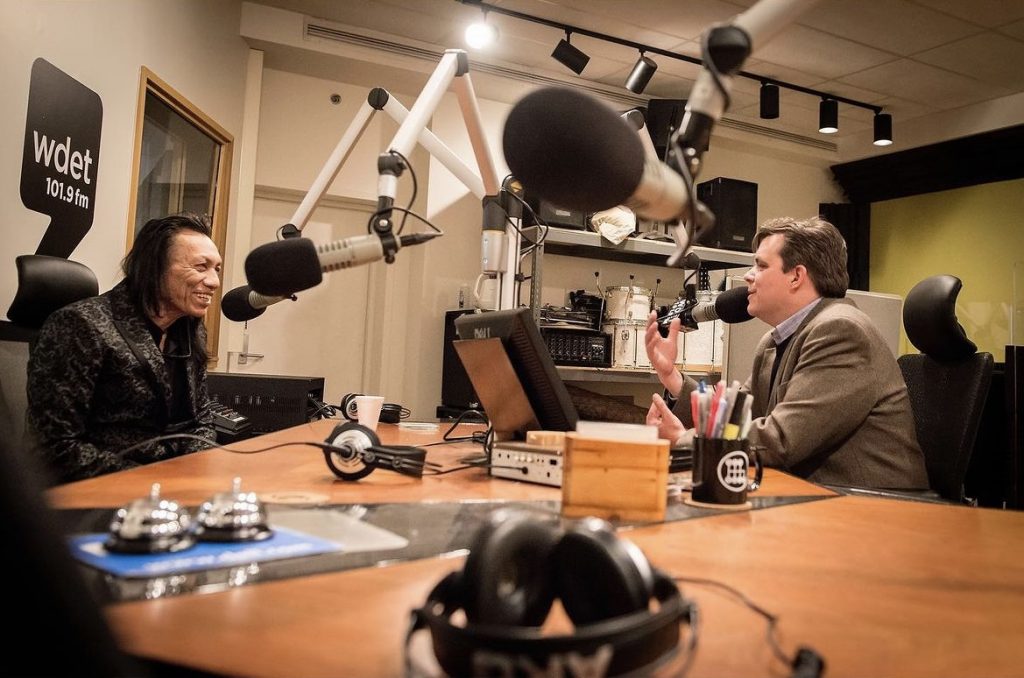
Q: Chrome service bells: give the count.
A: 2